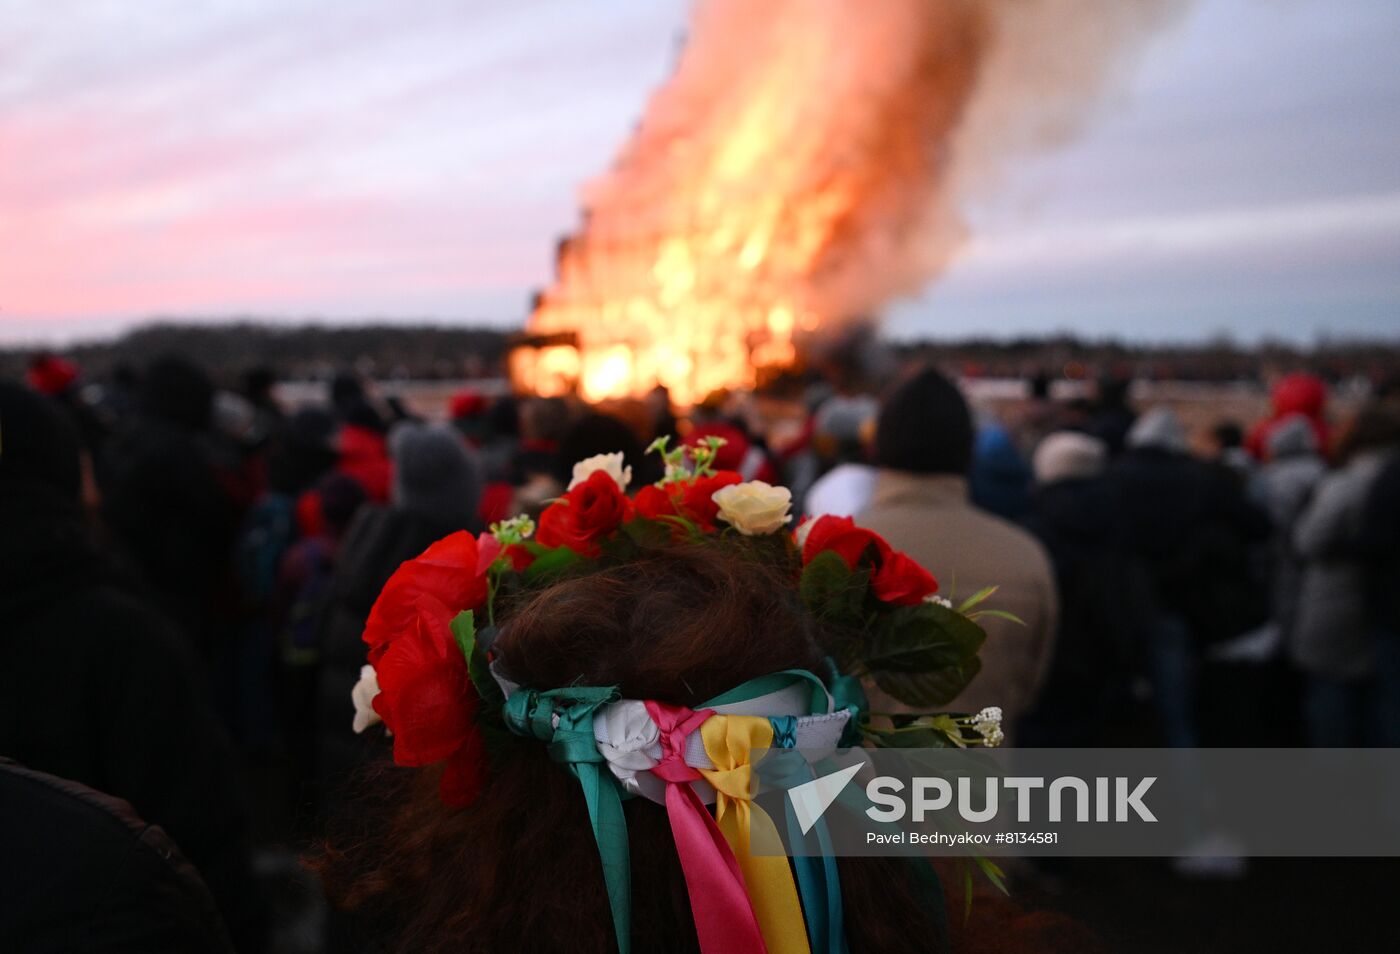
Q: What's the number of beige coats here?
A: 1